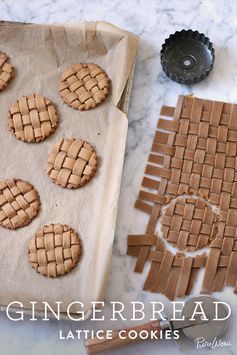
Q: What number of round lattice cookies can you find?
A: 6